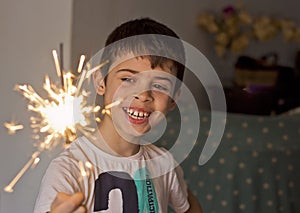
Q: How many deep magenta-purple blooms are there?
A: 1